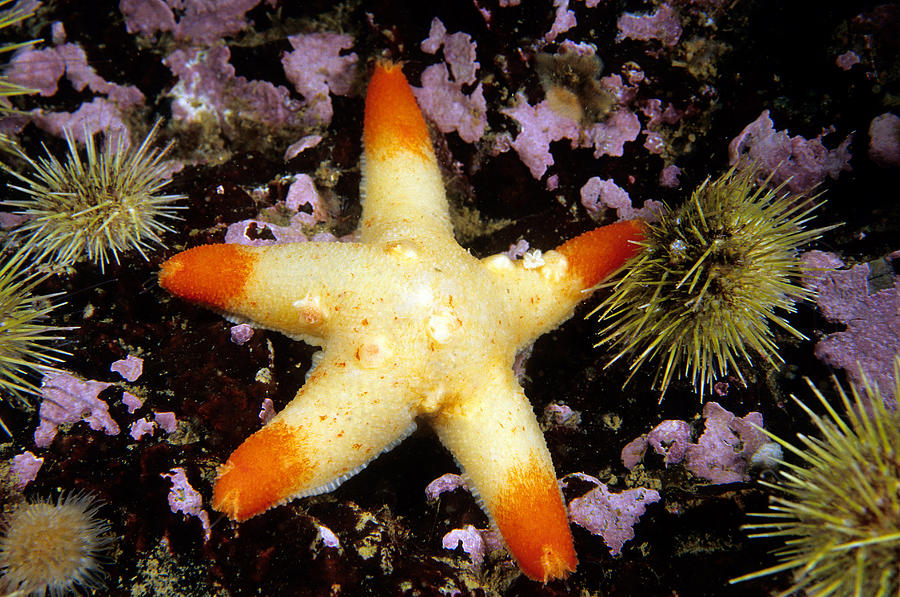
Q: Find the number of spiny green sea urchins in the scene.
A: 5